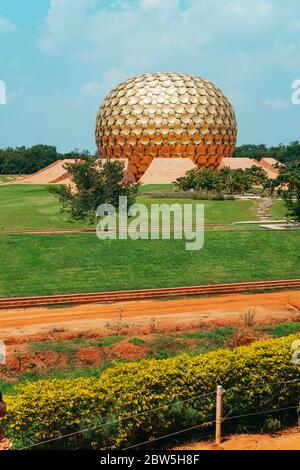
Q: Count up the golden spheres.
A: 1